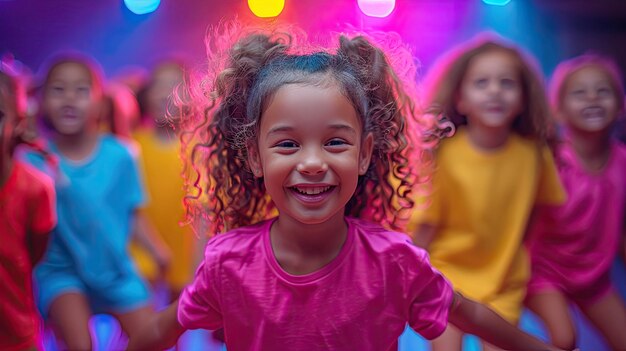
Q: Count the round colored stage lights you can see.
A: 4